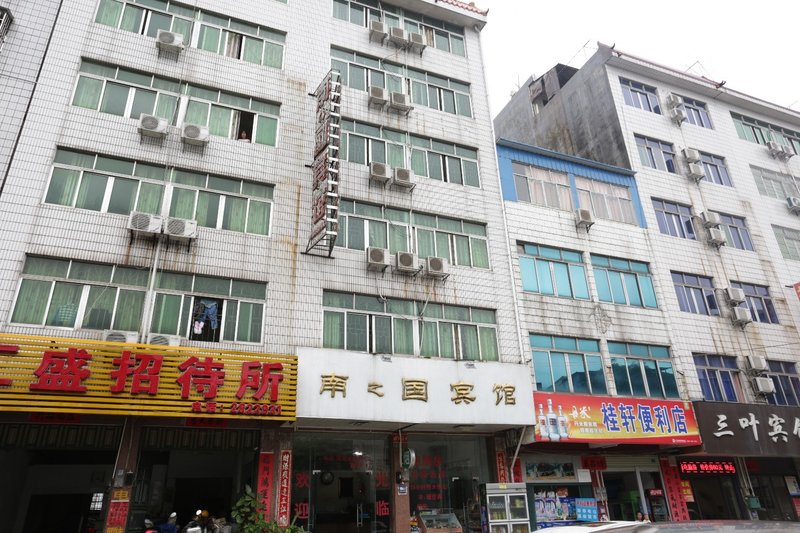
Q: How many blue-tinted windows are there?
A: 14